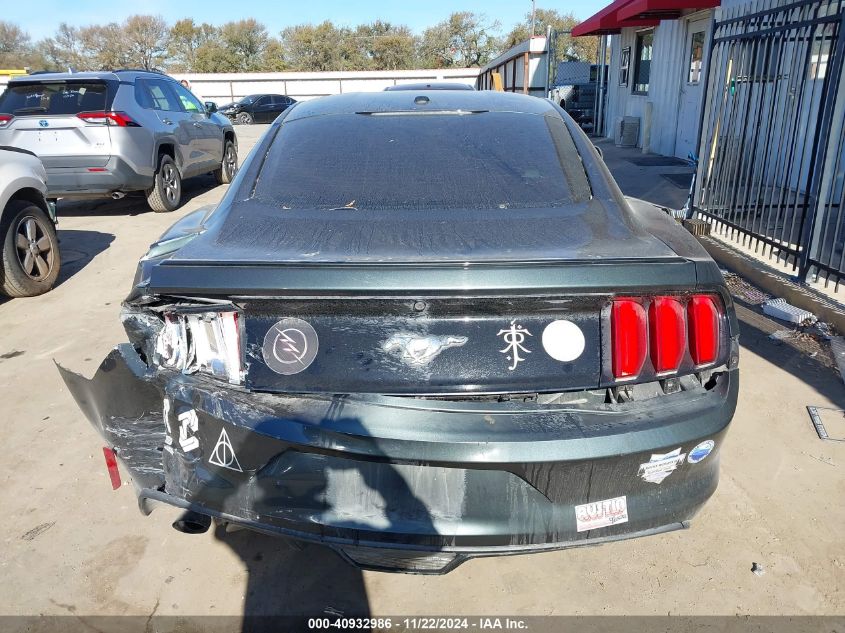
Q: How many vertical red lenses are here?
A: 3